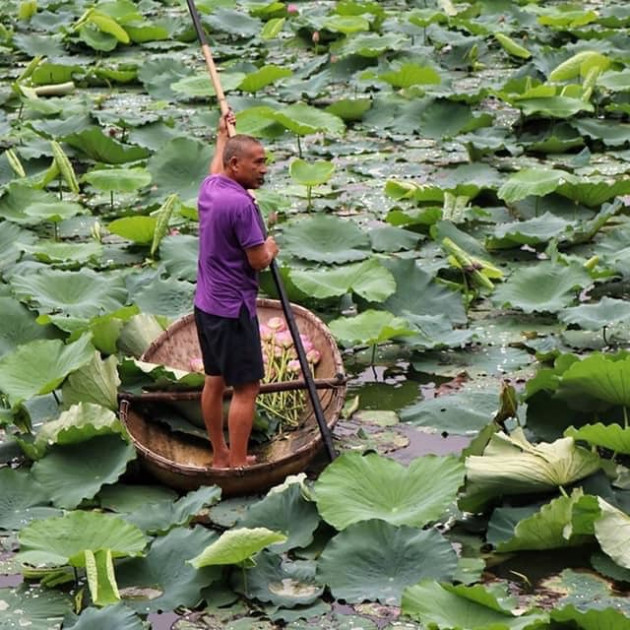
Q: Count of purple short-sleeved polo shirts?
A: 1